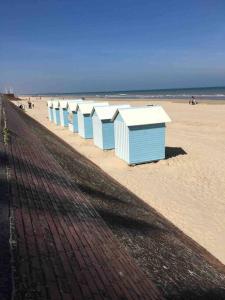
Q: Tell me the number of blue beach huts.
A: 7